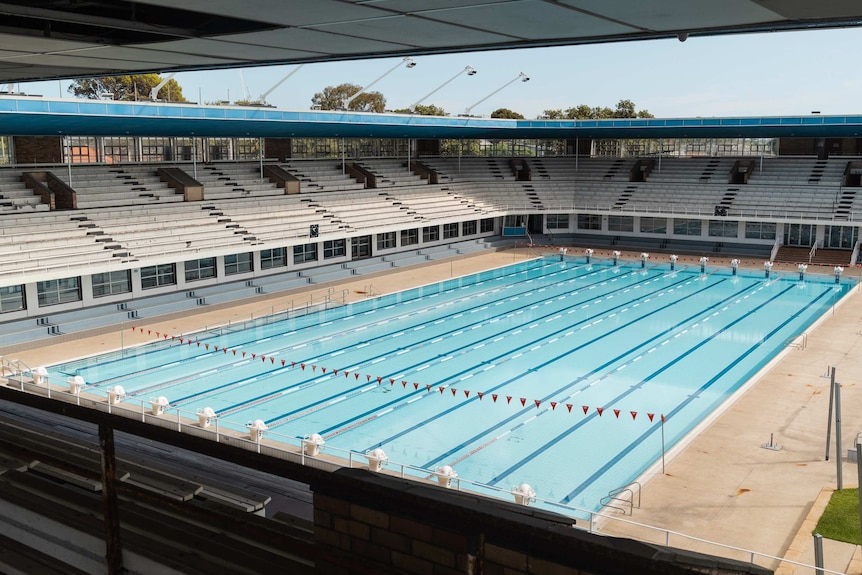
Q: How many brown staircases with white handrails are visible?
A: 2